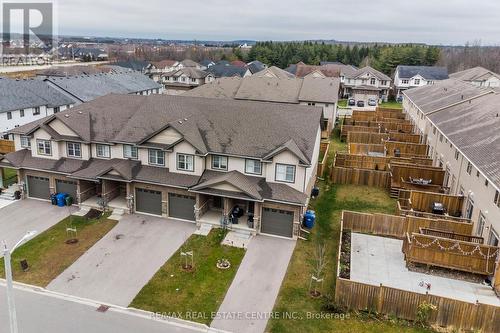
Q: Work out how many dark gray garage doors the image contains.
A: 5